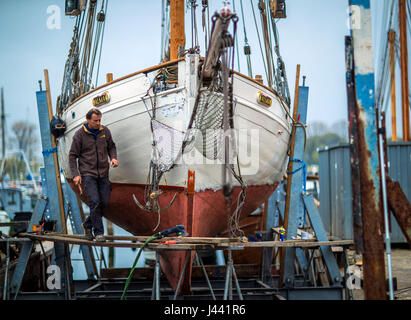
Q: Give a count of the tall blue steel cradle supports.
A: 2